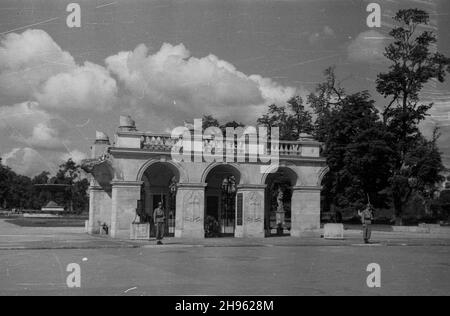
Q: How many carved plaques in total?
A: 2